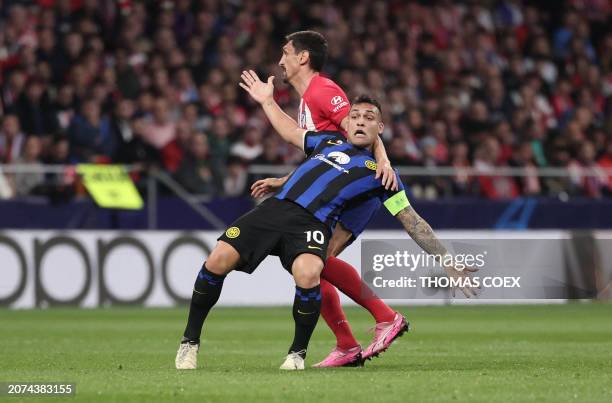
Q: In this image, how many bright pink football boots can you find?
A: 2